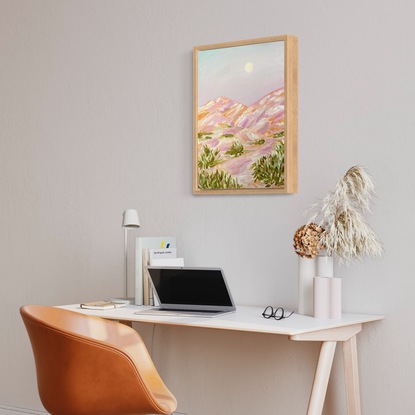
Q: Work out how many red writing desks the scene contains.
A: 0